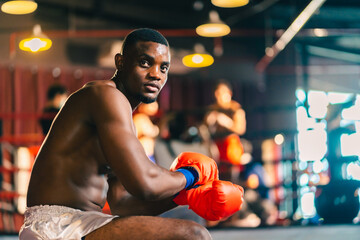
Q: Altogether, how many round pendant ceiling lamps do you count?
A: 5